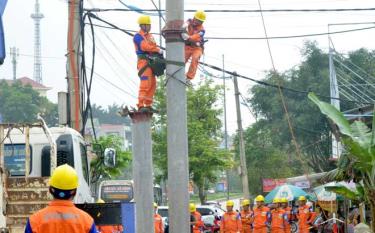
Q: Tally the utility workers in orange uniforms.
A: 11